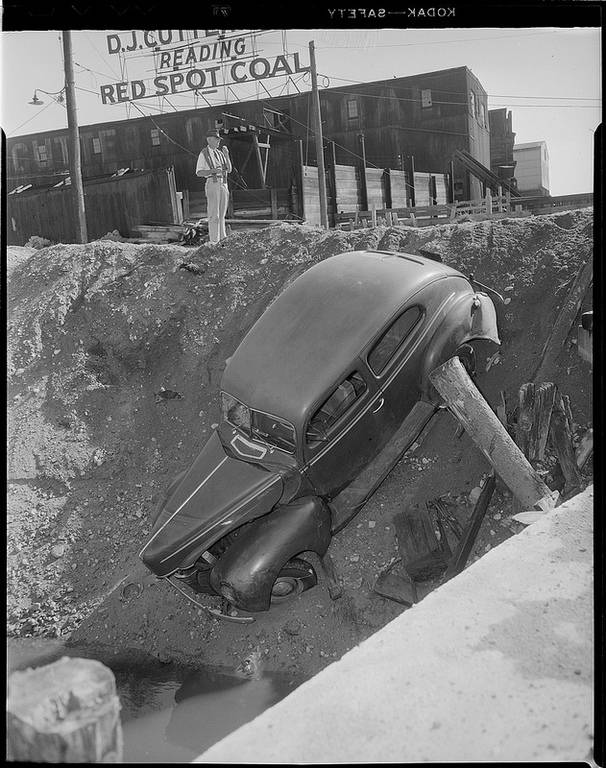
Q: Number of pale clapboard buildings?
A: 1